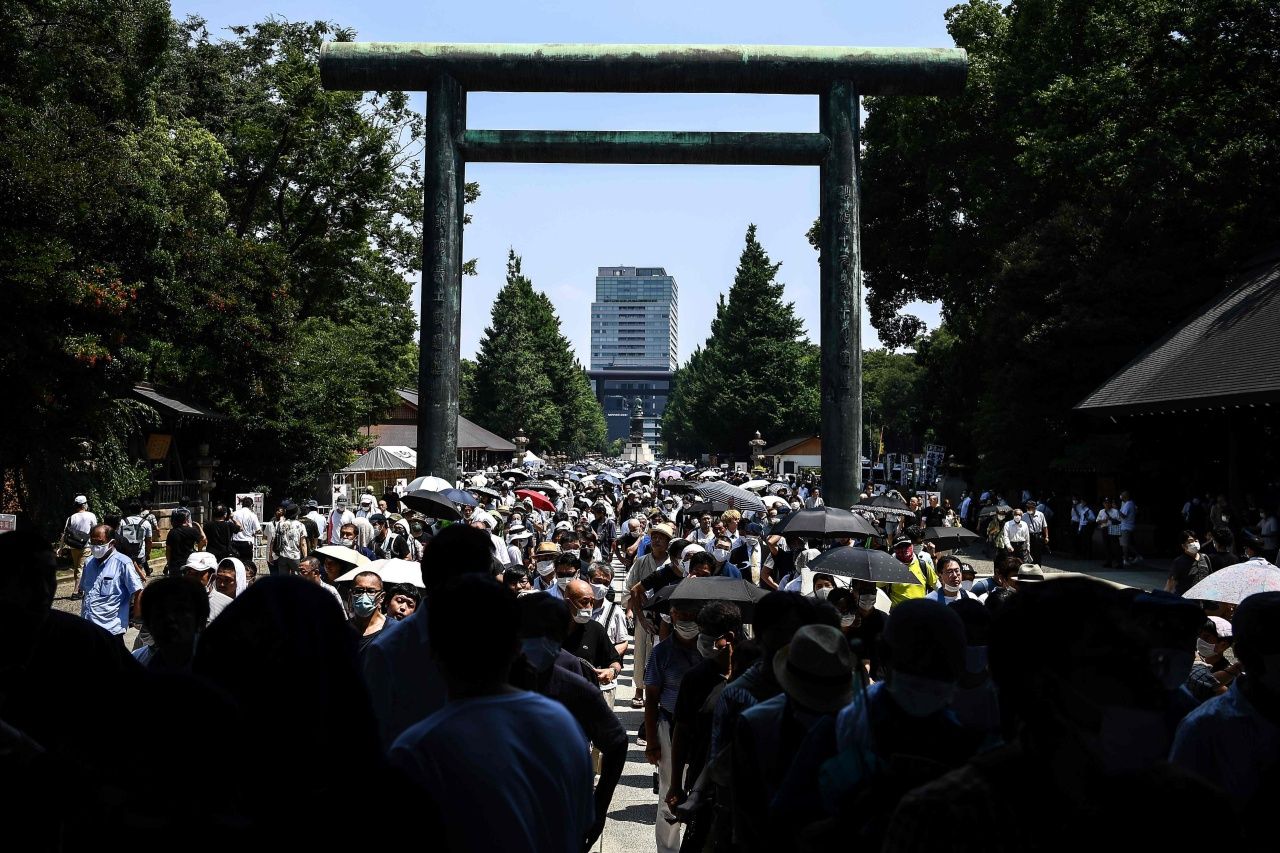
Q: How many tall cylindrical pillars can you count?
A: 2